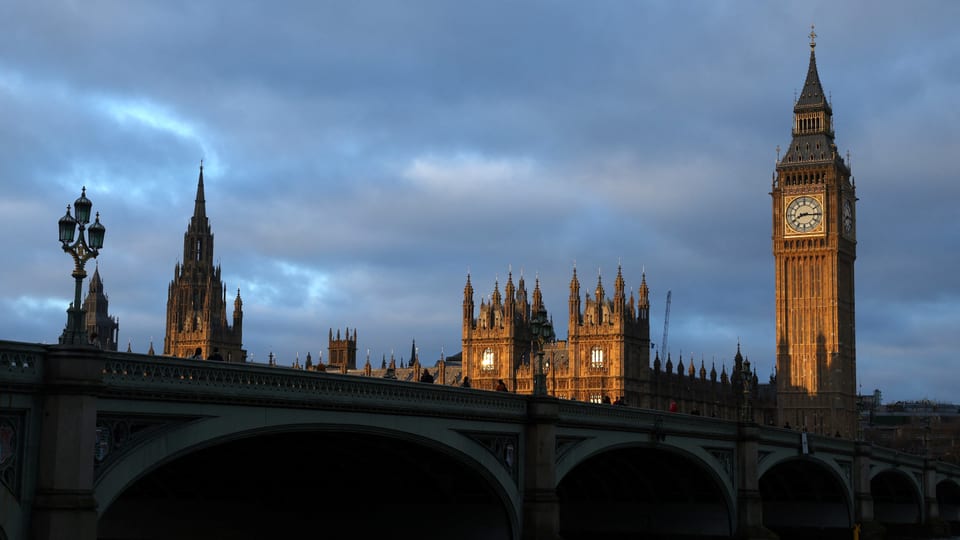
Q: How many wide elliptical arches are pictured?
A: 5